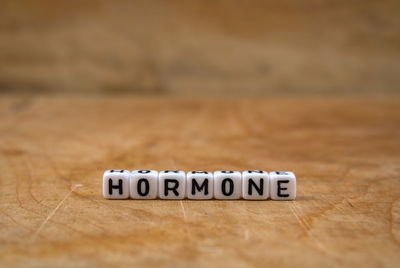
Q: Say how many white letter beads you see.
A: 7